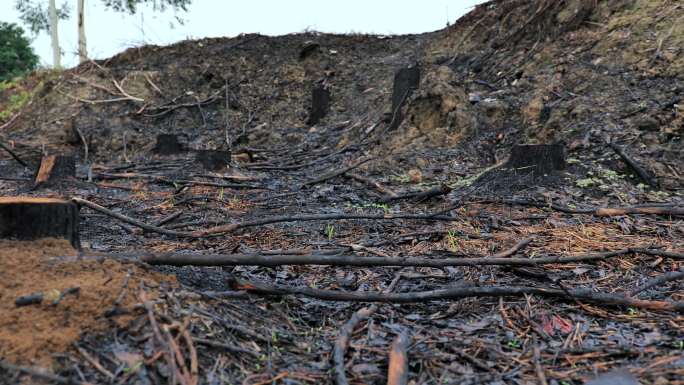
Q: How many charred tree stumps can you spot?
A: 7